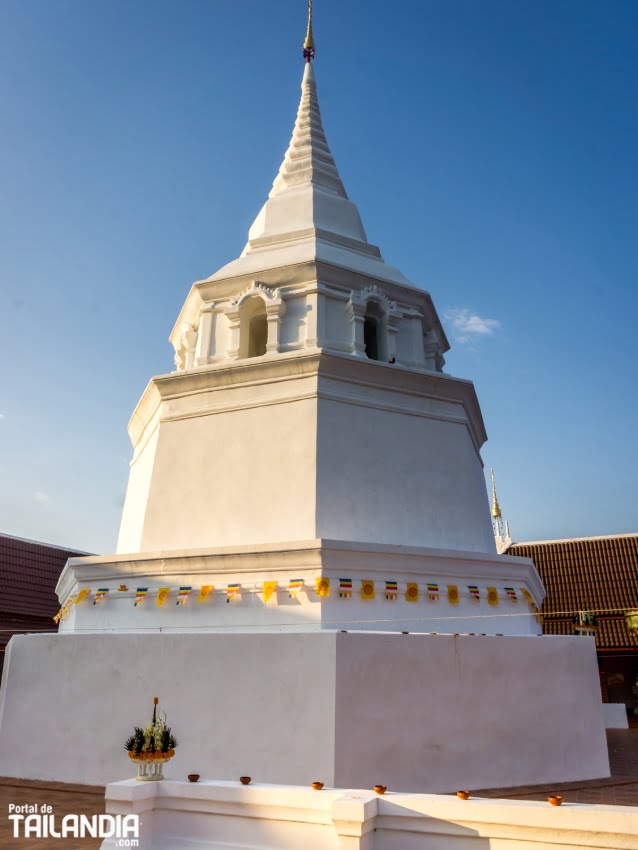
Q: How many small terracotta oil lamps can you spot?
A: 6